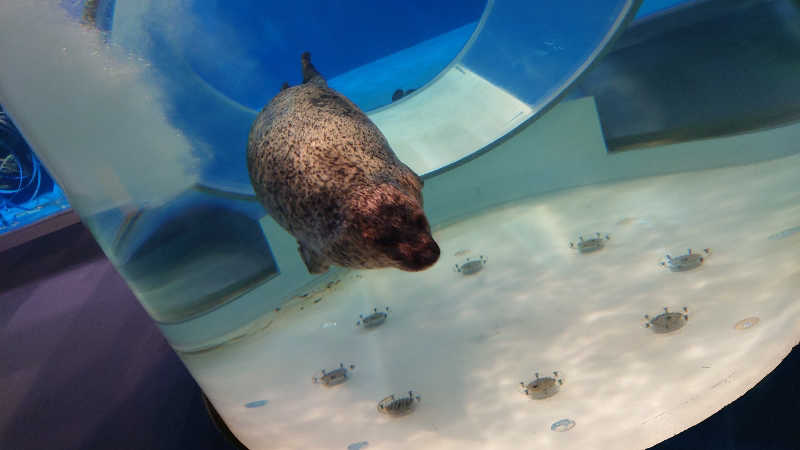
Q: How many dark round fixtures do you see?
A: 8